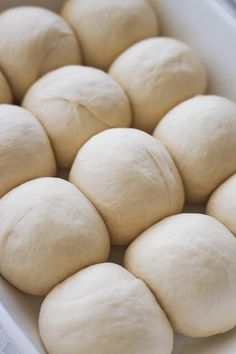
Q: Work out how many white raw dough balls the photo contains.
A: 12